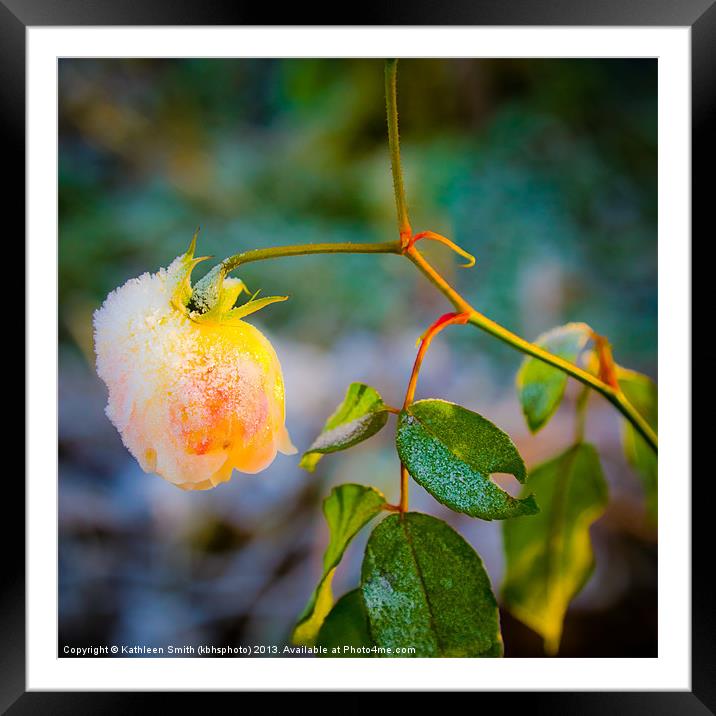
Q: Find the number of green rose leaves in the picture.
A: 8